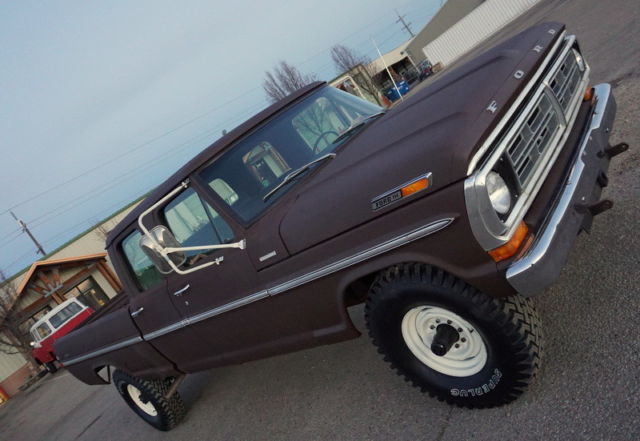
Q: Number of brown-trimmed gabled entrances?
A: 1